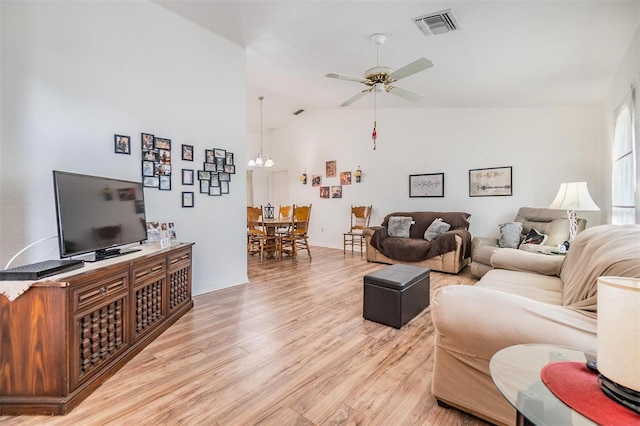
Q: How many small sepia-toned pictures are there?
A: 5